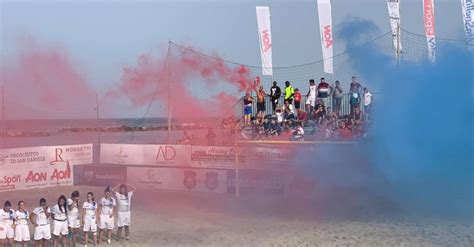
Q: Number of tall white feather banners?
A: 5